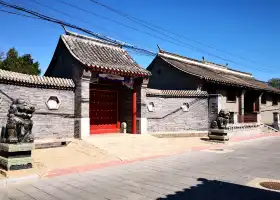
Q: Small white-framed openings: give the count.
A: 3